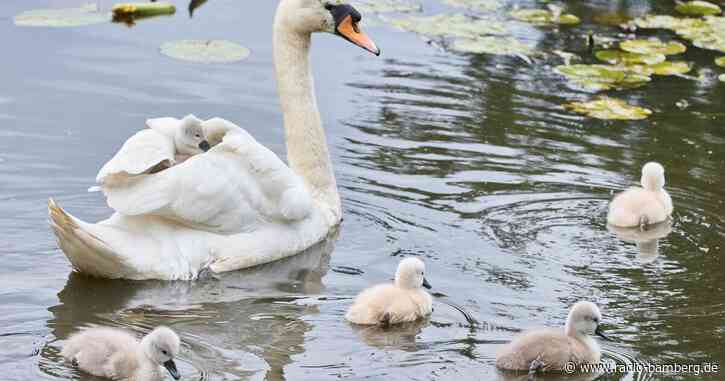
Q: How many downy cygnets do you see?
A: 5